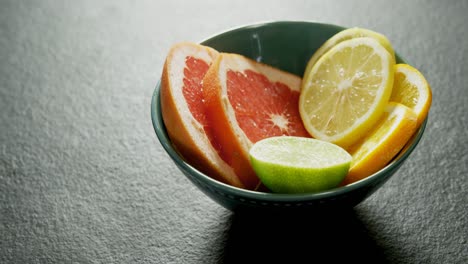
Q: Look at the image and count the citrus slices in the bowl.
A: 7